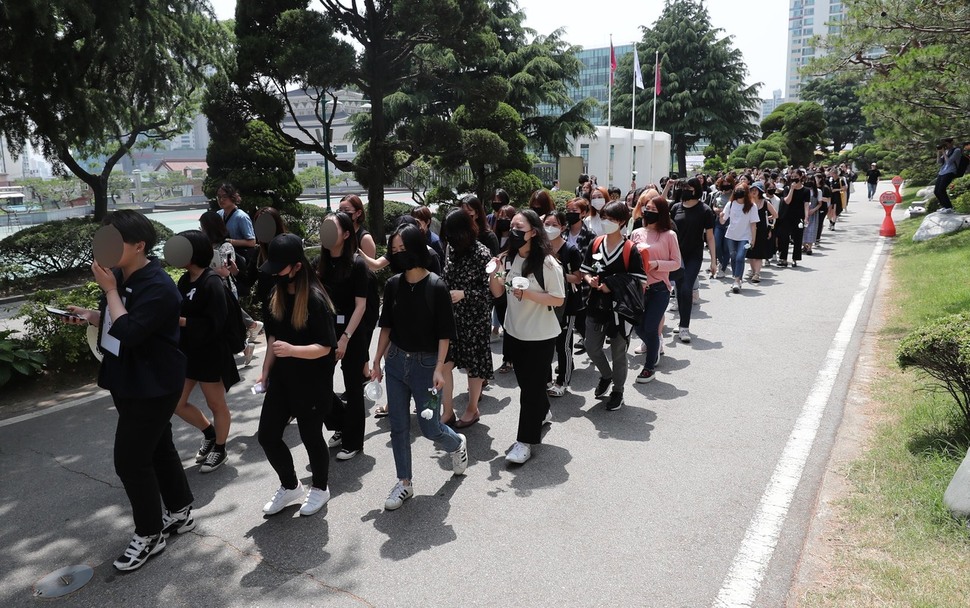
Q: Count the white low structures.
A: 1